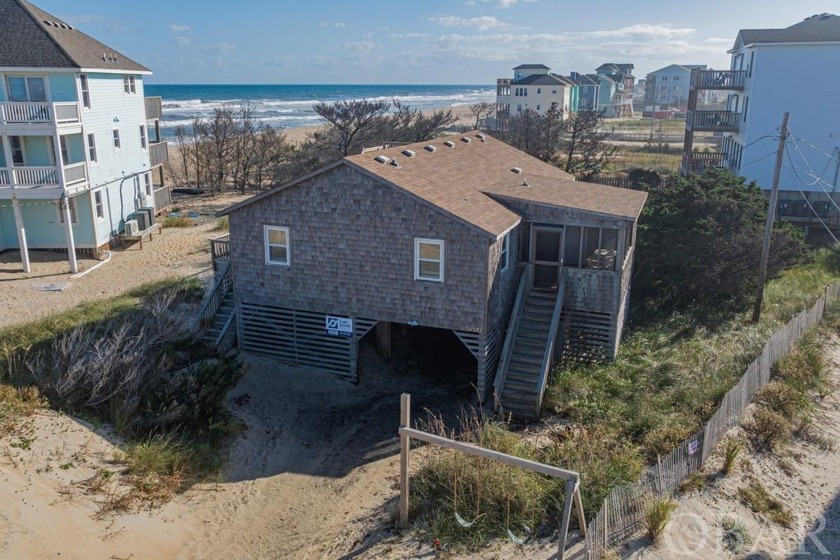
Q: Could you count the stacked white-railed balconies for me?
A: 2